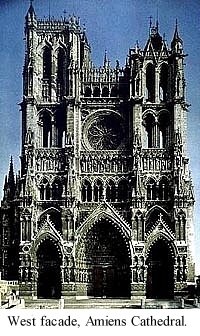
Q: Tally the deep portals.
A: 3